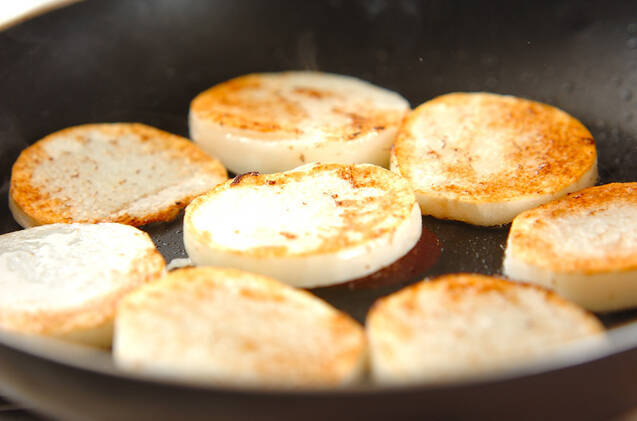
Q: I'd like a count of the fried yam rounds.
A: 8